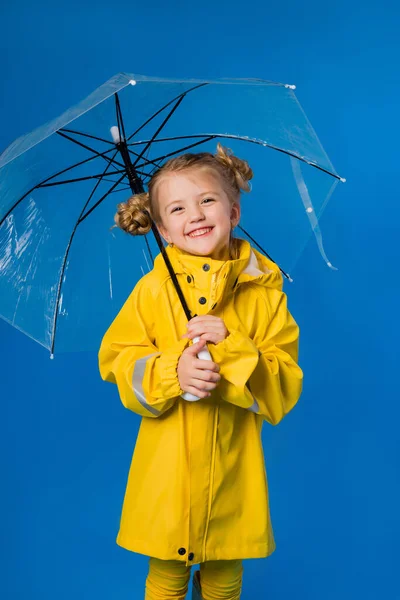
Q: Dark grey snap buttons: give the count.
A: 5